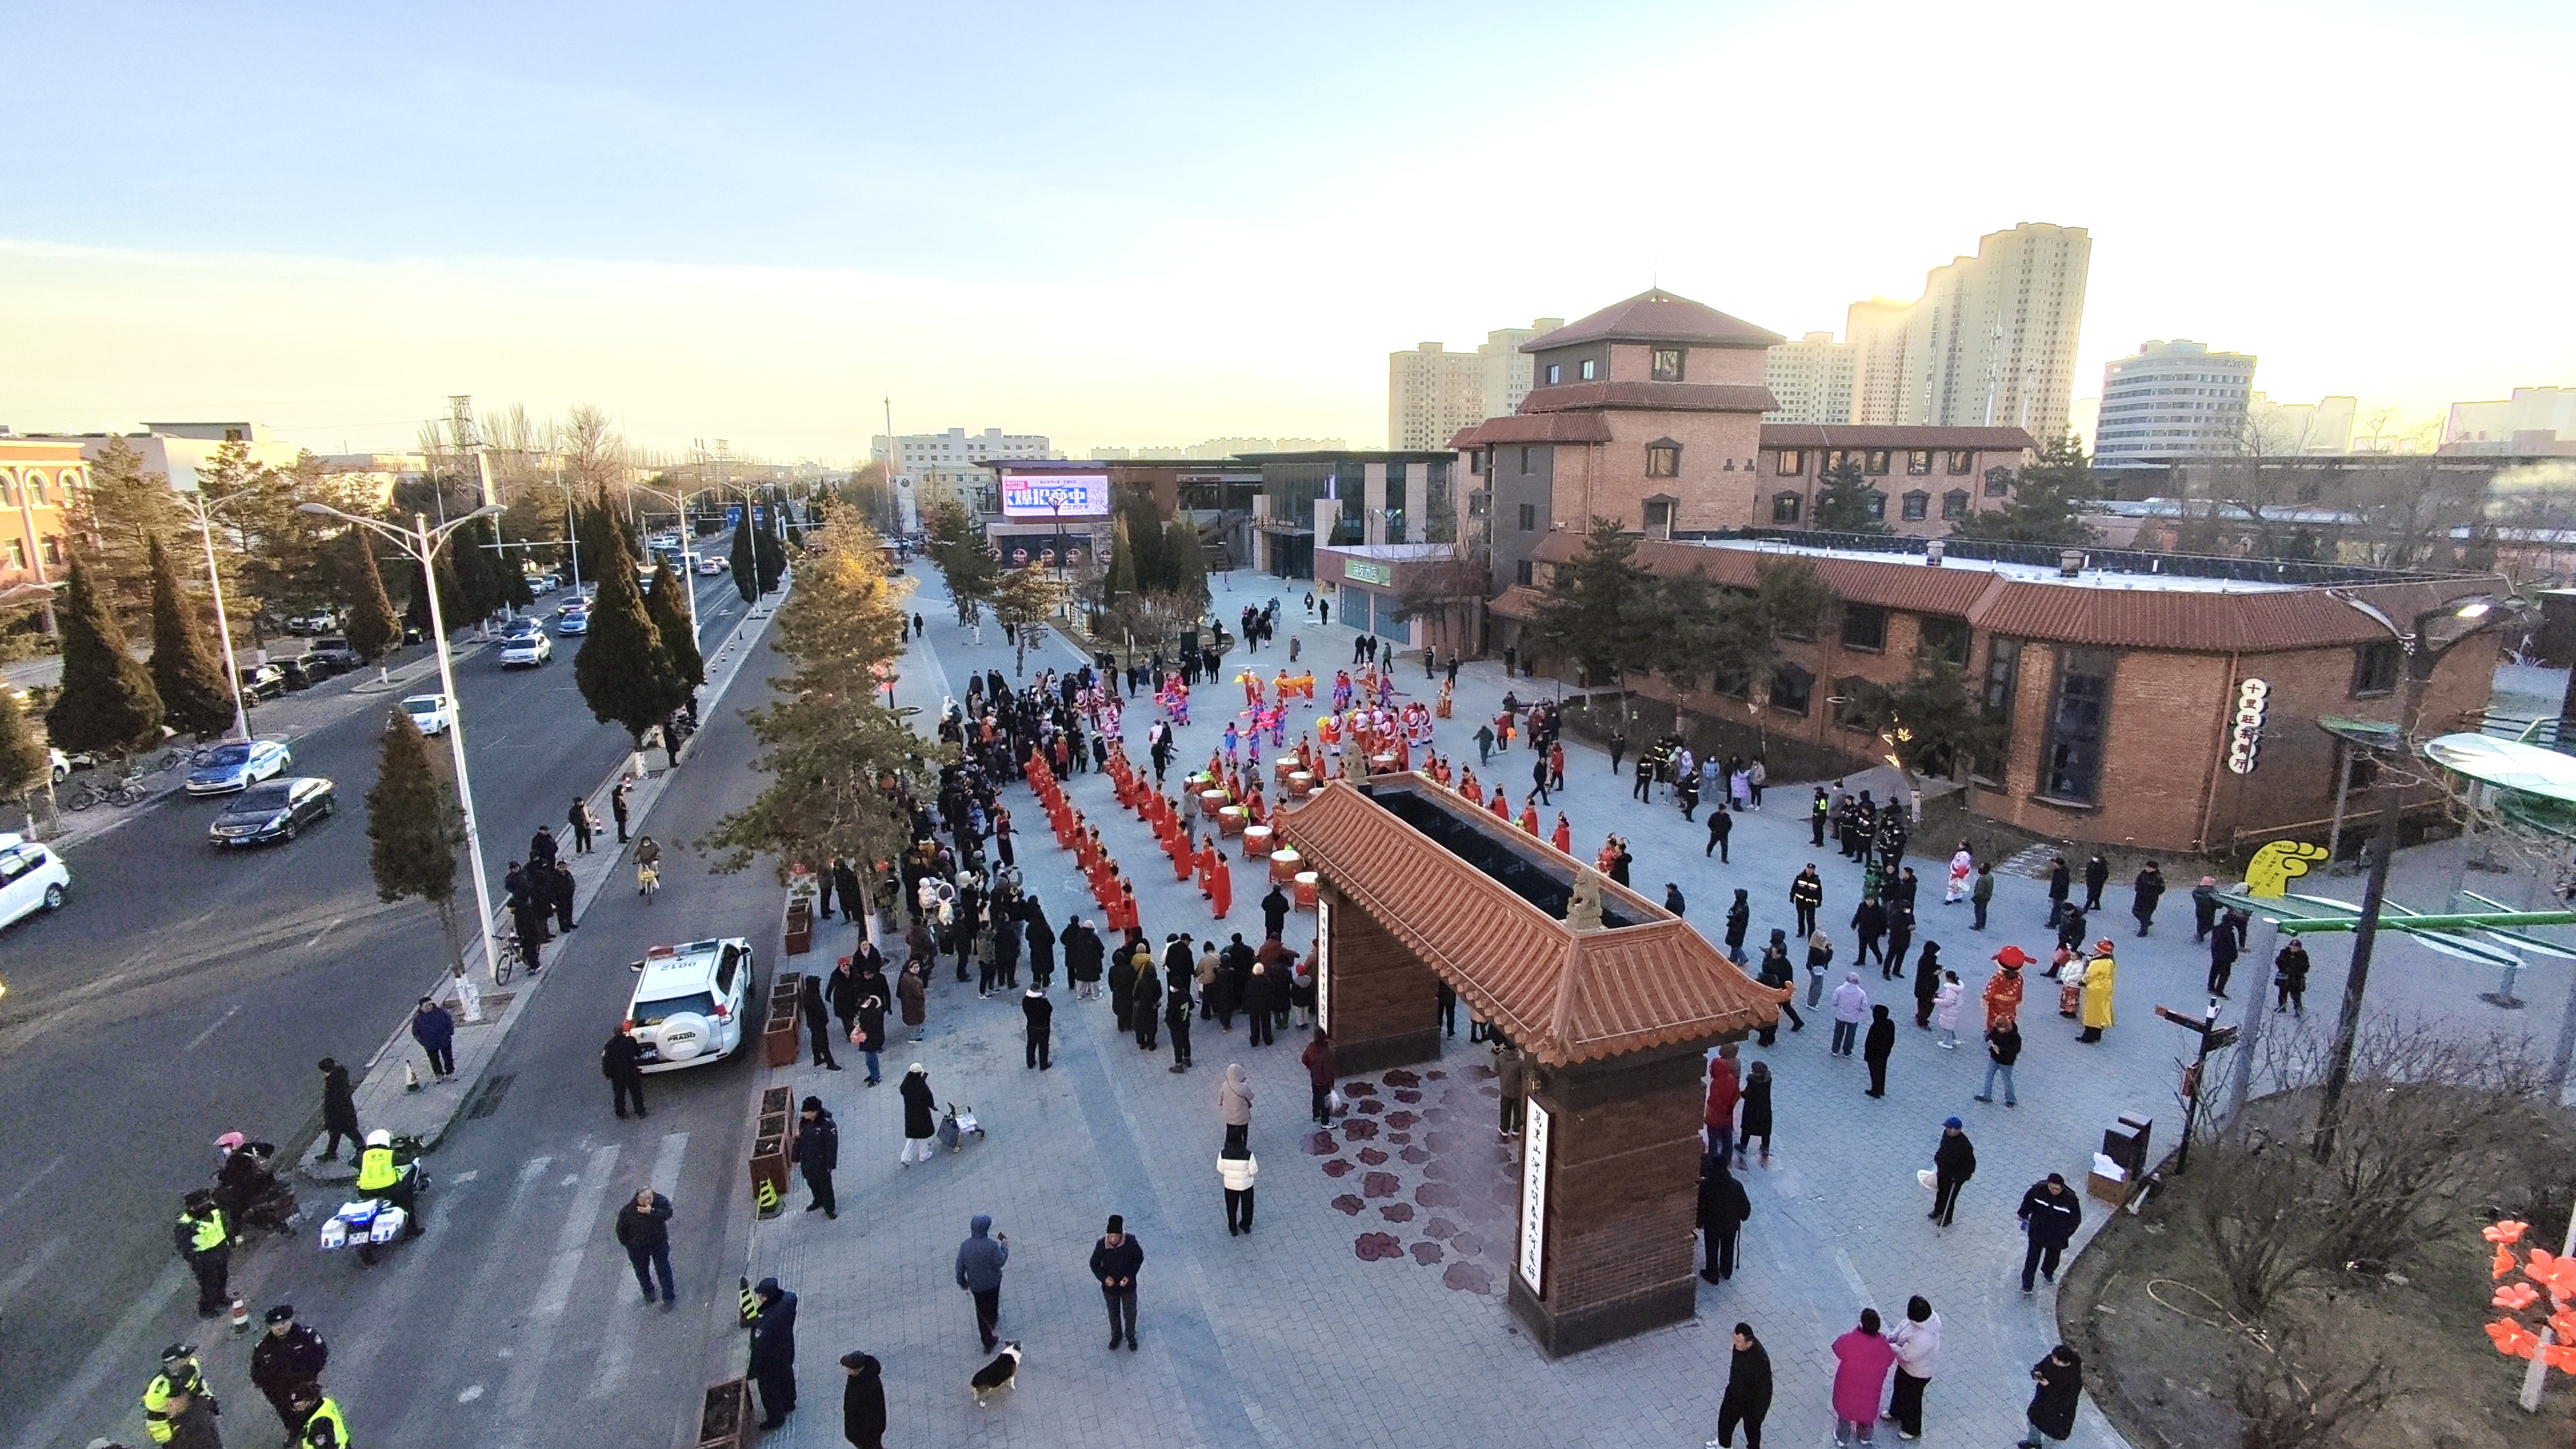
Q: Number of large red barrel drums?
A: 10